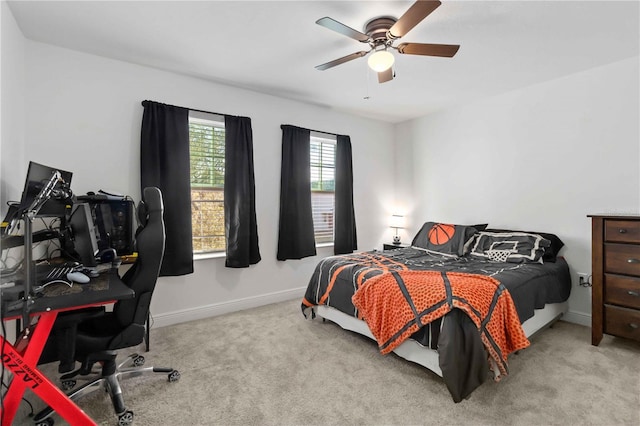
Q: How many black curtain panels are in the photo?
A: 4